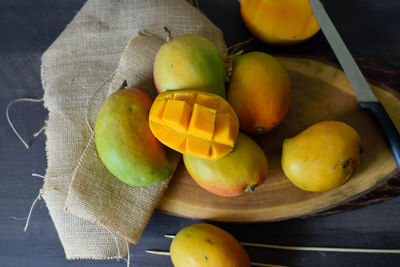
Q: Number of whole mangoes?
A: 6